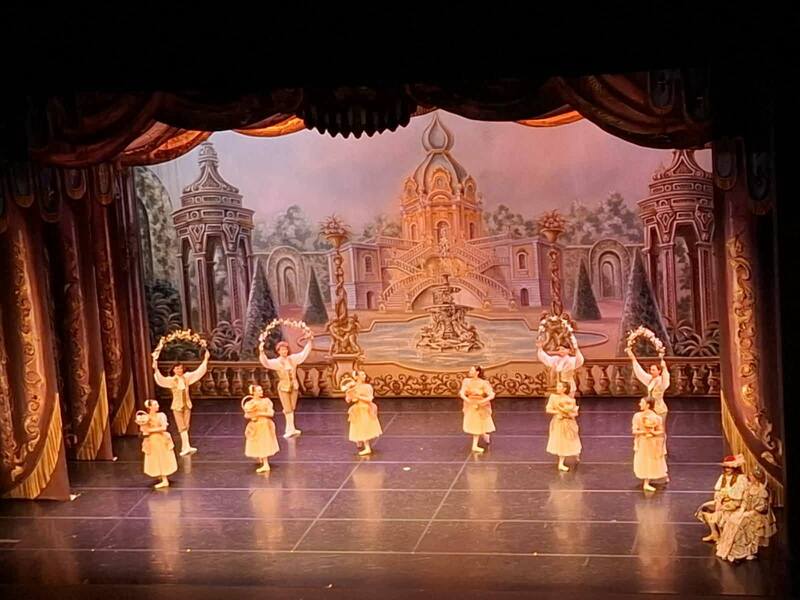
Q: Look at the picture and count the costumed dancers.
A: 12